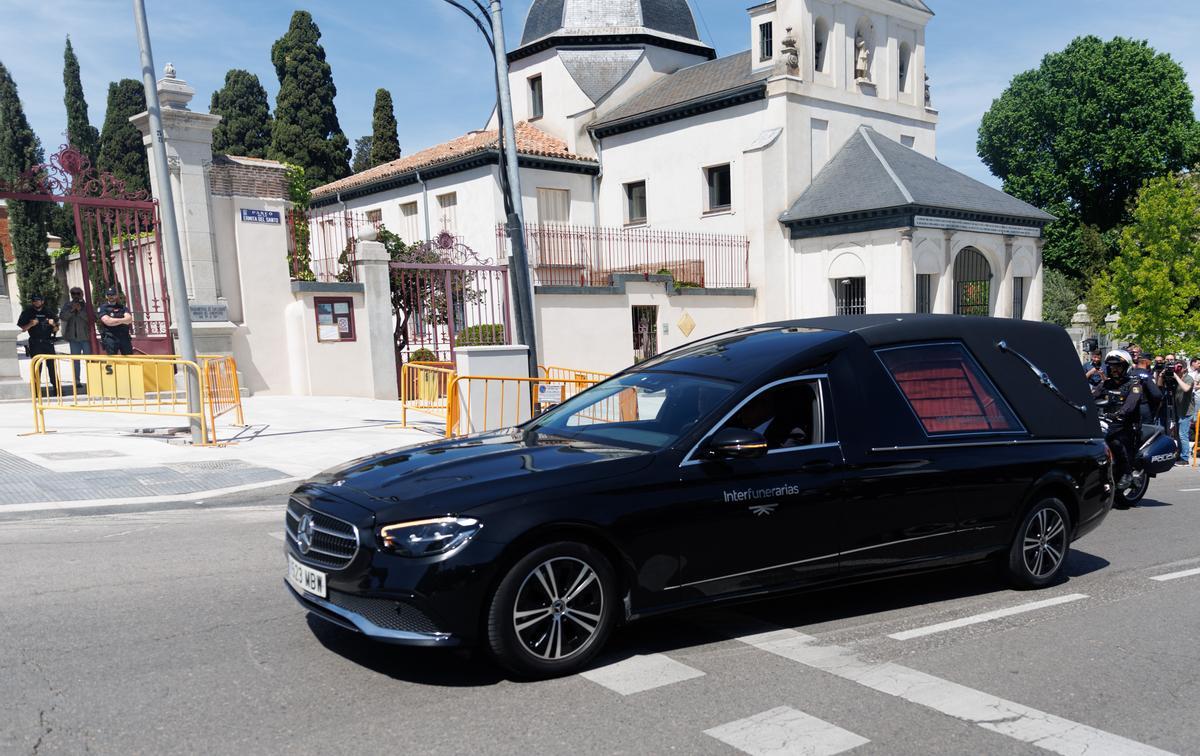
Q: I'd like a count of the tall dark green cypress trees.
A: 6